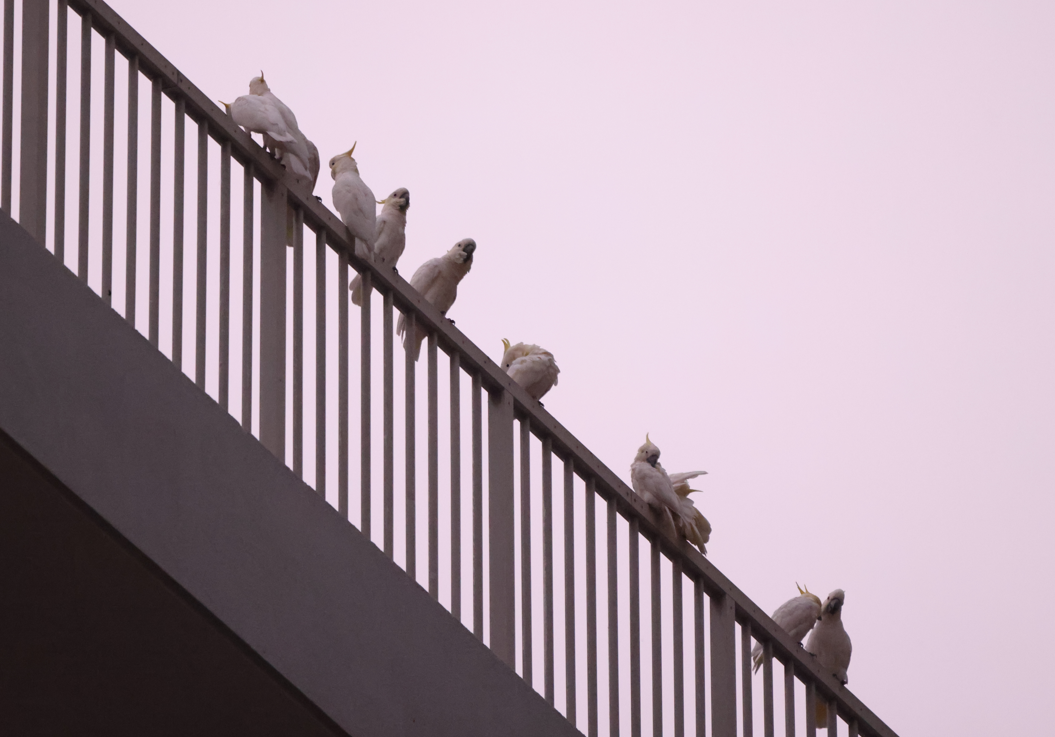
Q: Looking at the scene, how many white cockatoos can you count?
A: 11